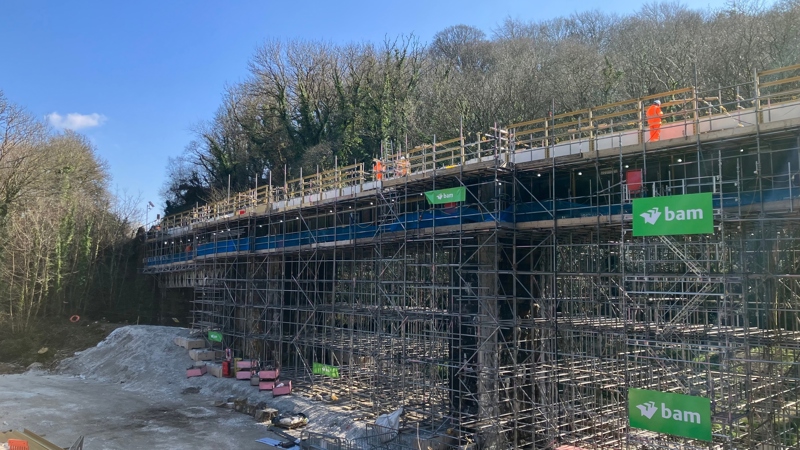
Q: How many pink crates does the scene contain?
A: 6